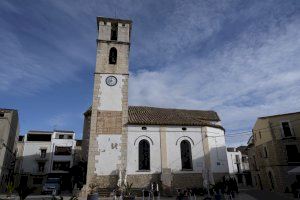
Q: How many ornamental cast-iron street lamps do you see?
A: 0